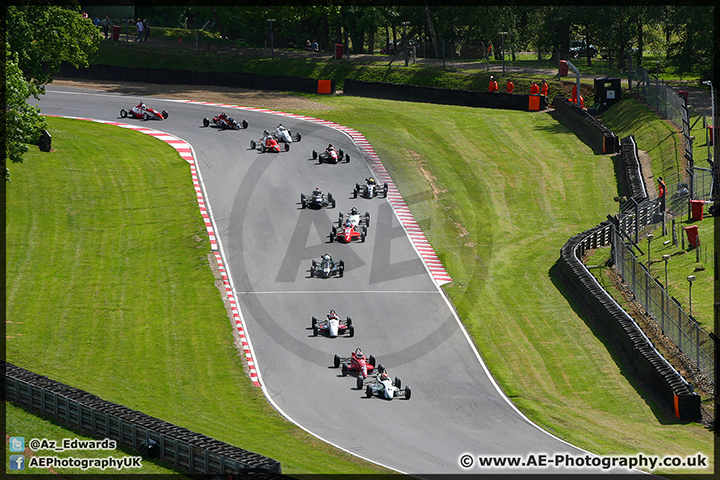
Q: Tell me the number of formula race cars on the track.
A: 13